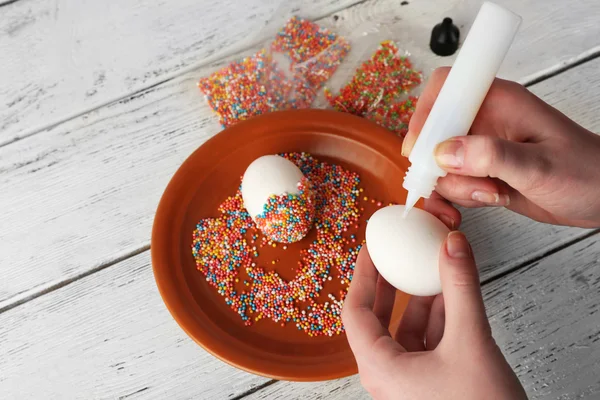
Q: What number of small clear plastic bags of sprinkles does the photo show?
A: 3